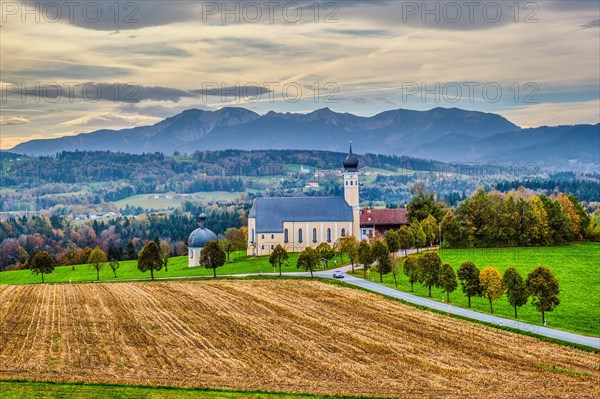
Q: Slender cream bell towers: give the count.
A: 1